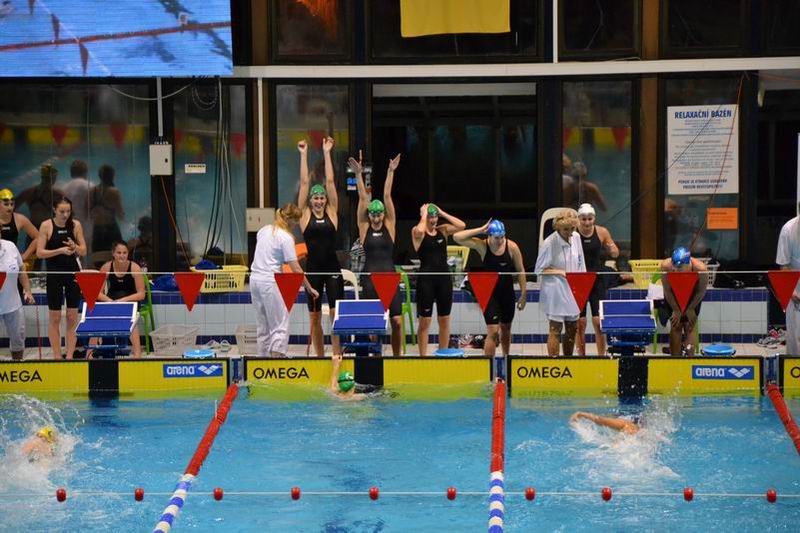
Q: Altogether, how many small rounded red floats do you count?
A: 10